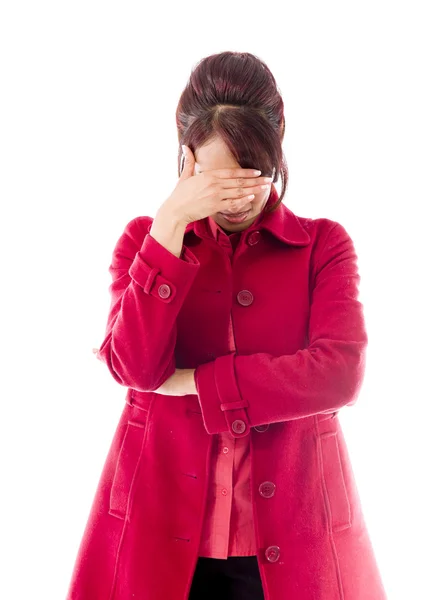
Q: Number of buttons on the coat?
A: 7